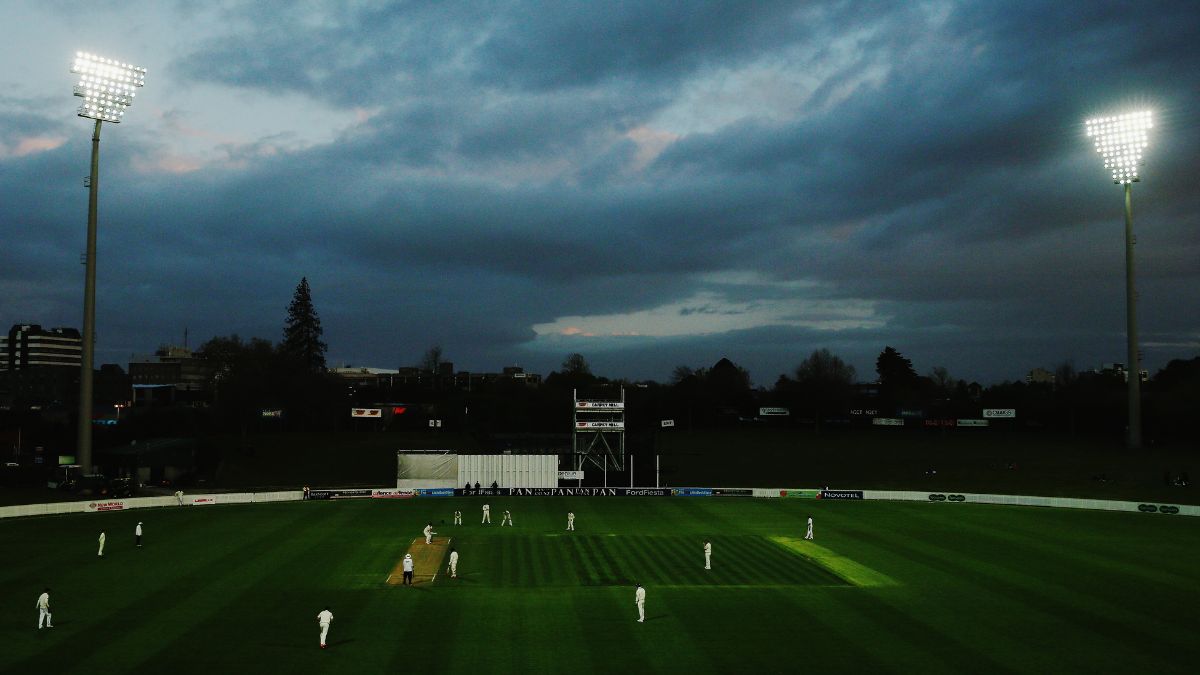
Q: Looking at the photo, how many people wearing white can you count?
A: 15